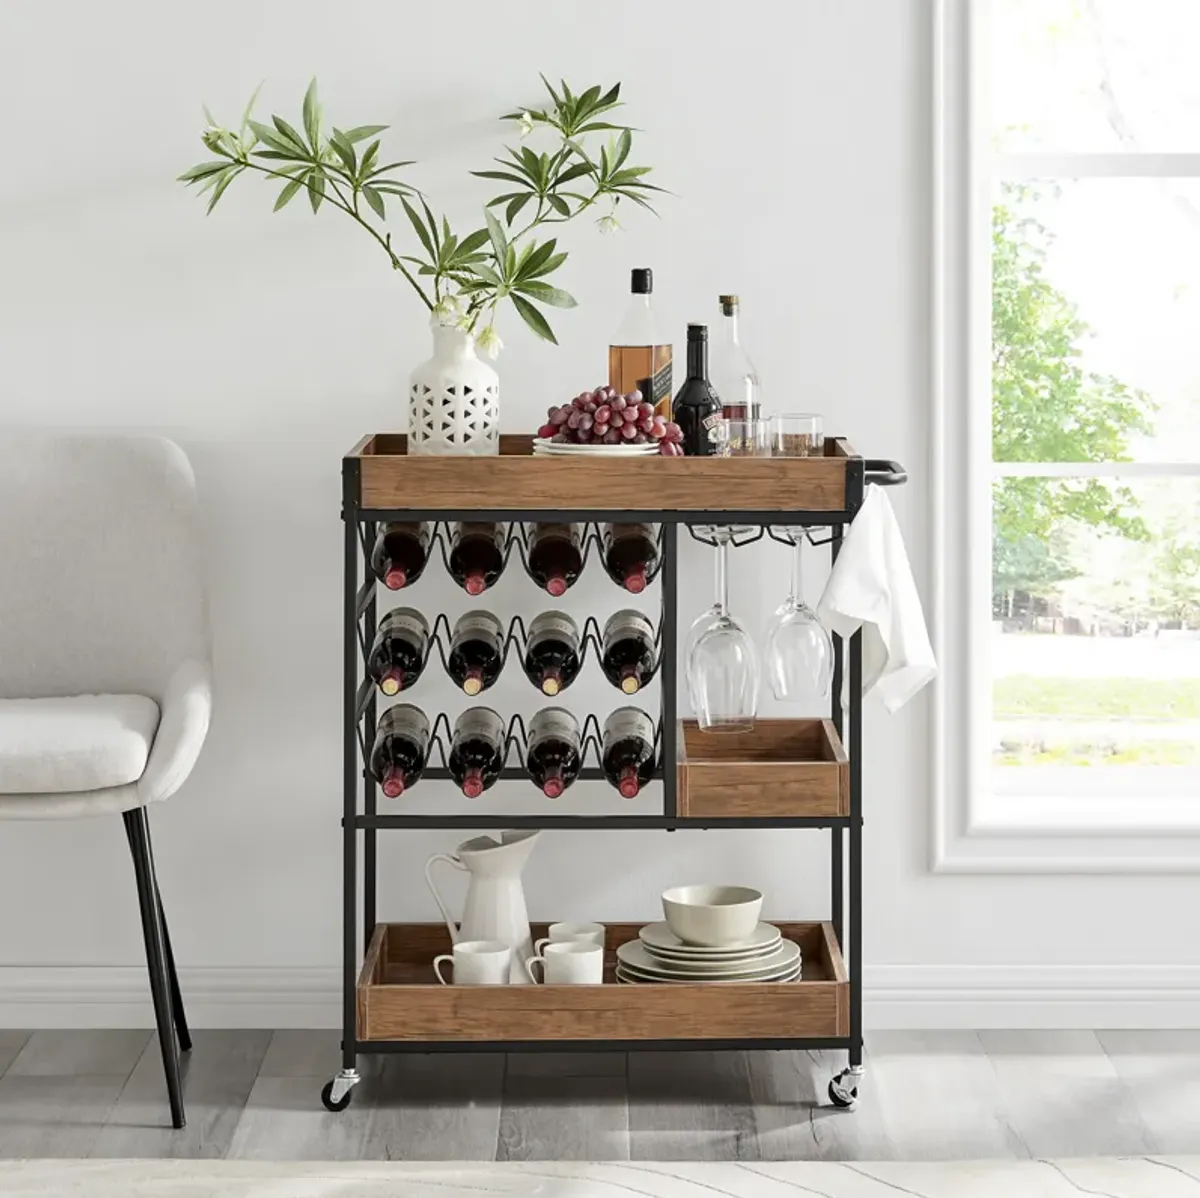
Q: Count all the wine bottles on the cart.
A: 12